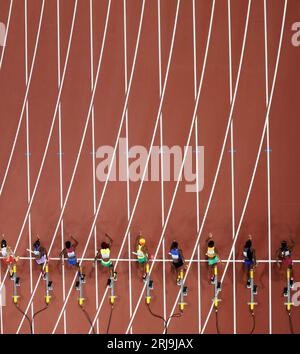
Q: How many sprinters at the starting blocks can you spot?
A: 9